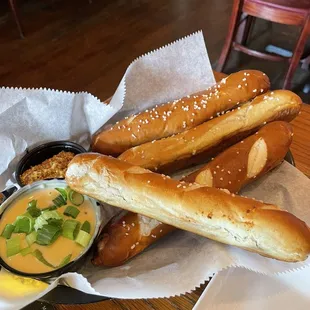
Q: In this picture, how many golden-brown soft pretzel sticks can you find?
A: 4